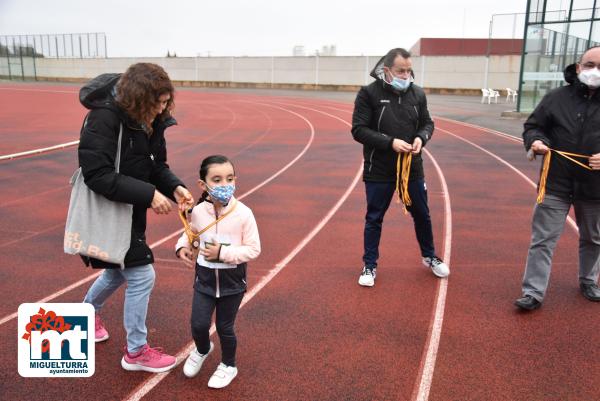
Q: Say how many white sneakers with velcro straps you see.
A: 2